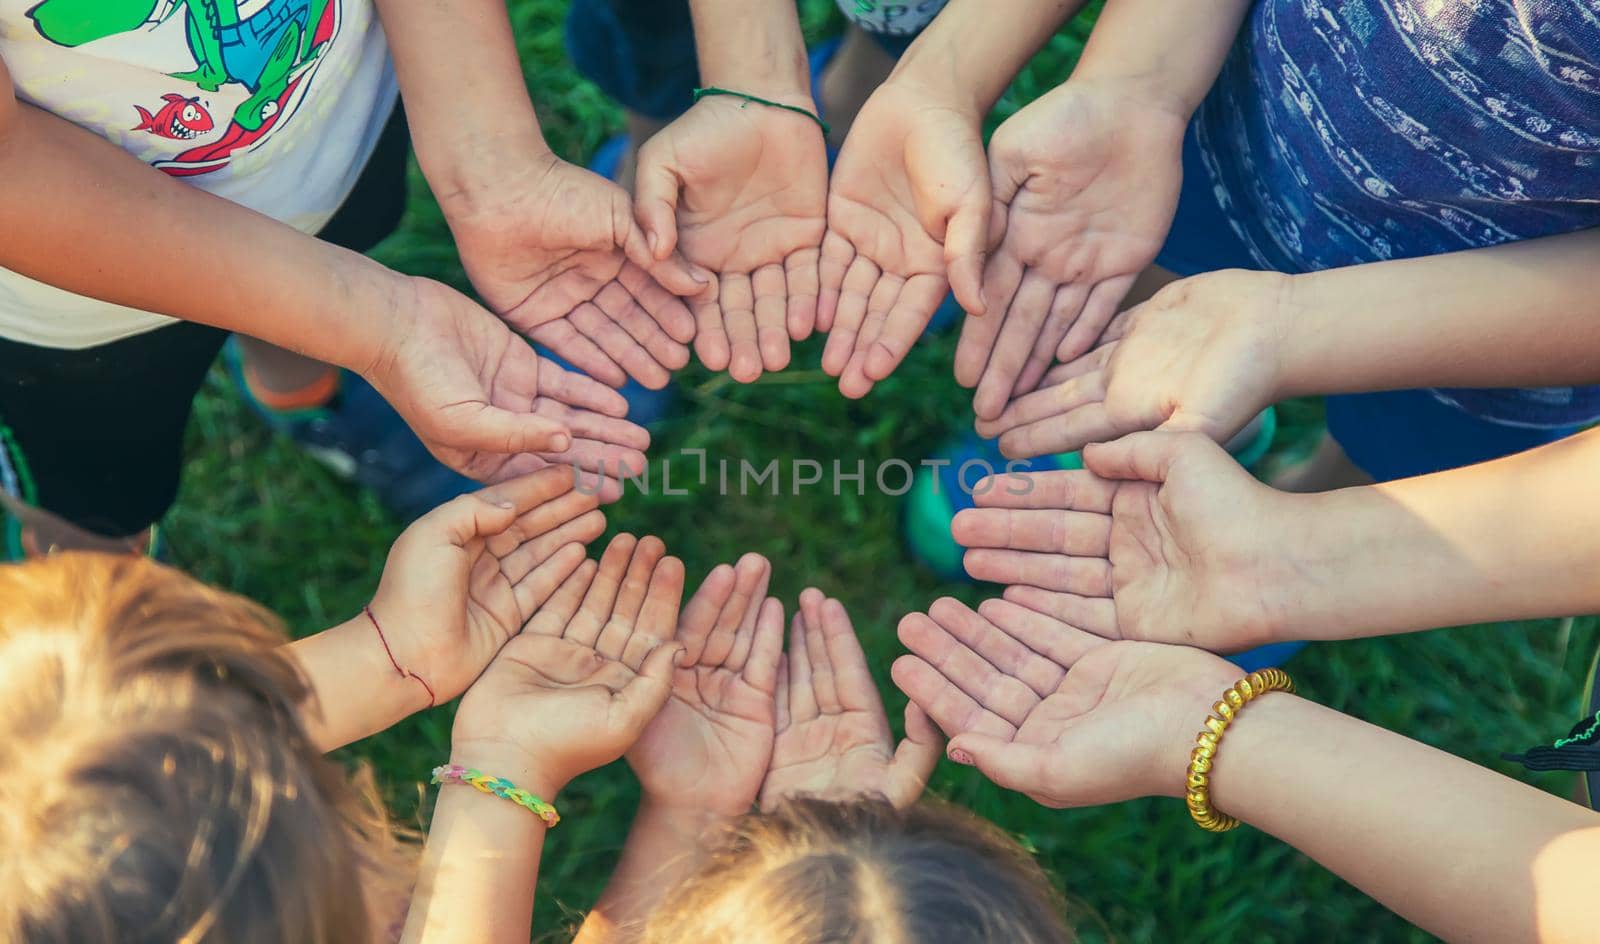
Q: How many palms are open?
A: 12